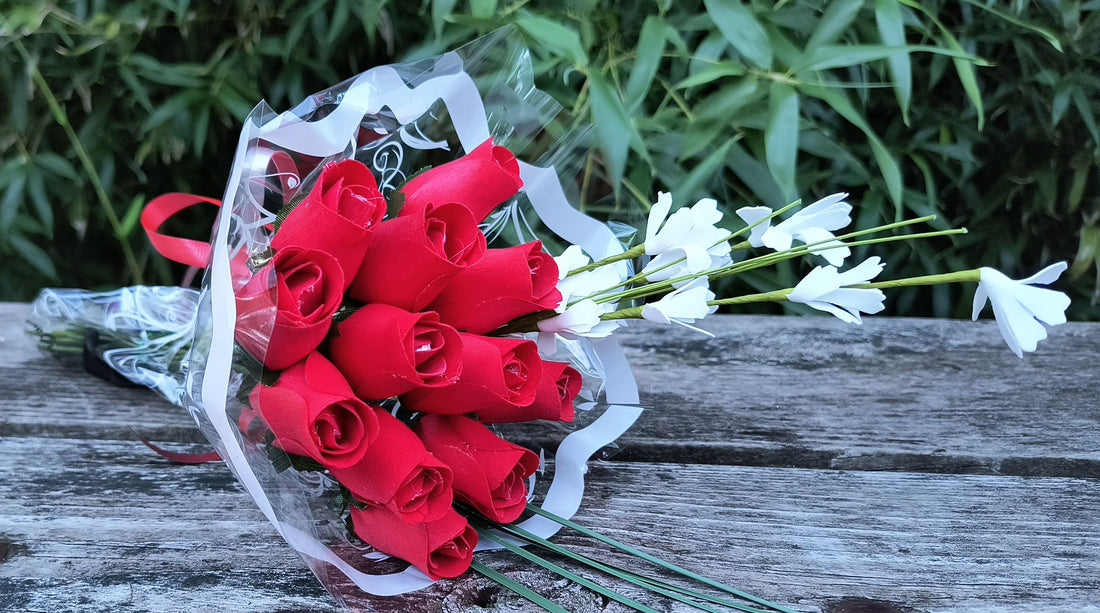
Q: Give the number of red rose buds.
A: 12